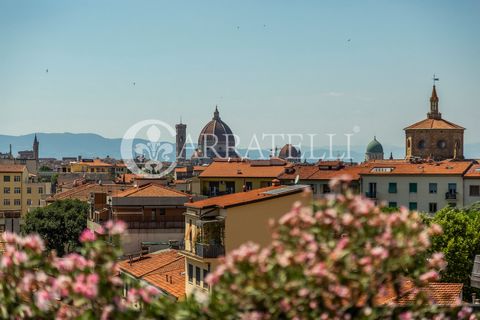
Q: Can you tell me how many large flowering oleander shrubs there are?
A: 2